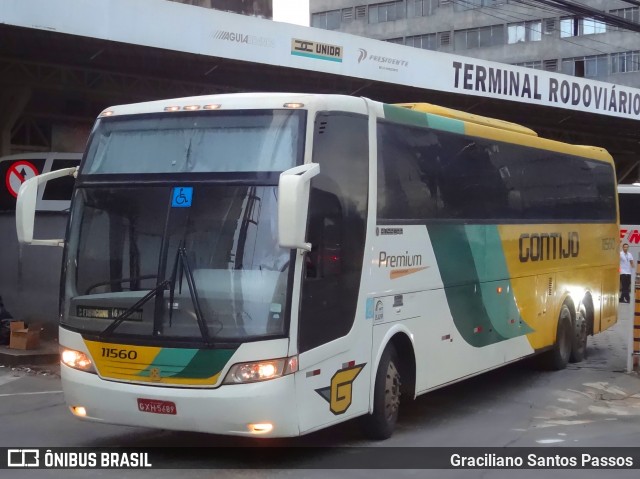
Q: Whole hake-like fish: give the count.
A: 0